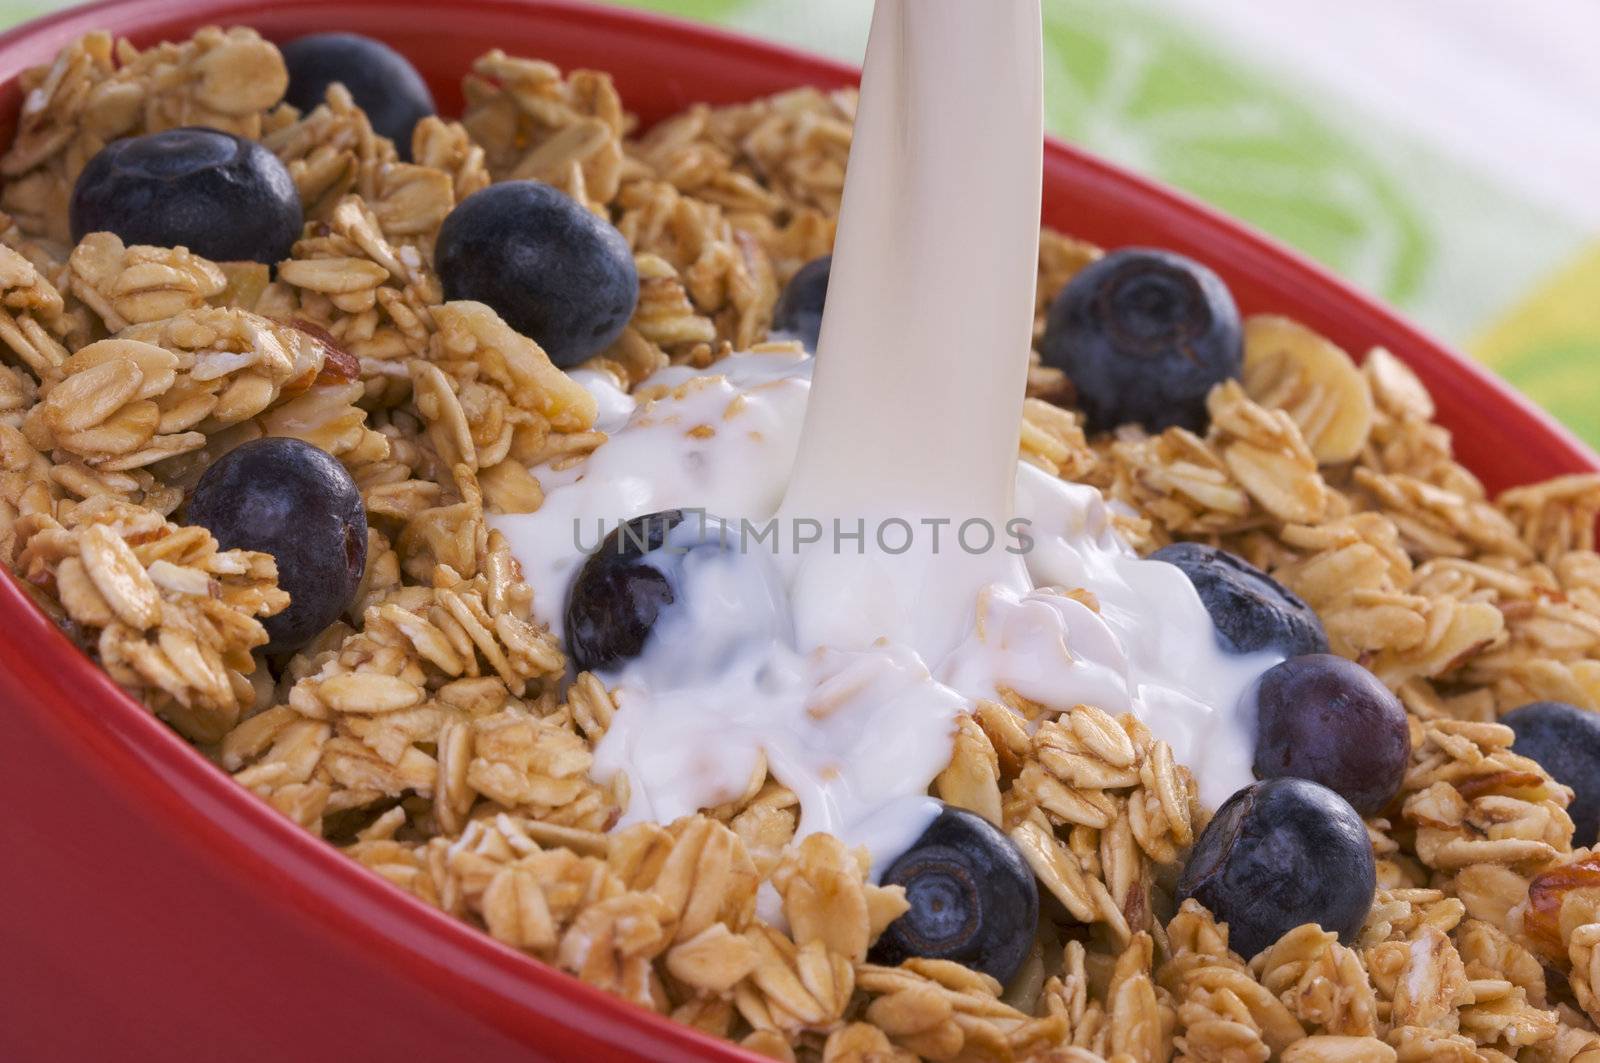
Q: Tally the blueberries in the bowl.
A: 12